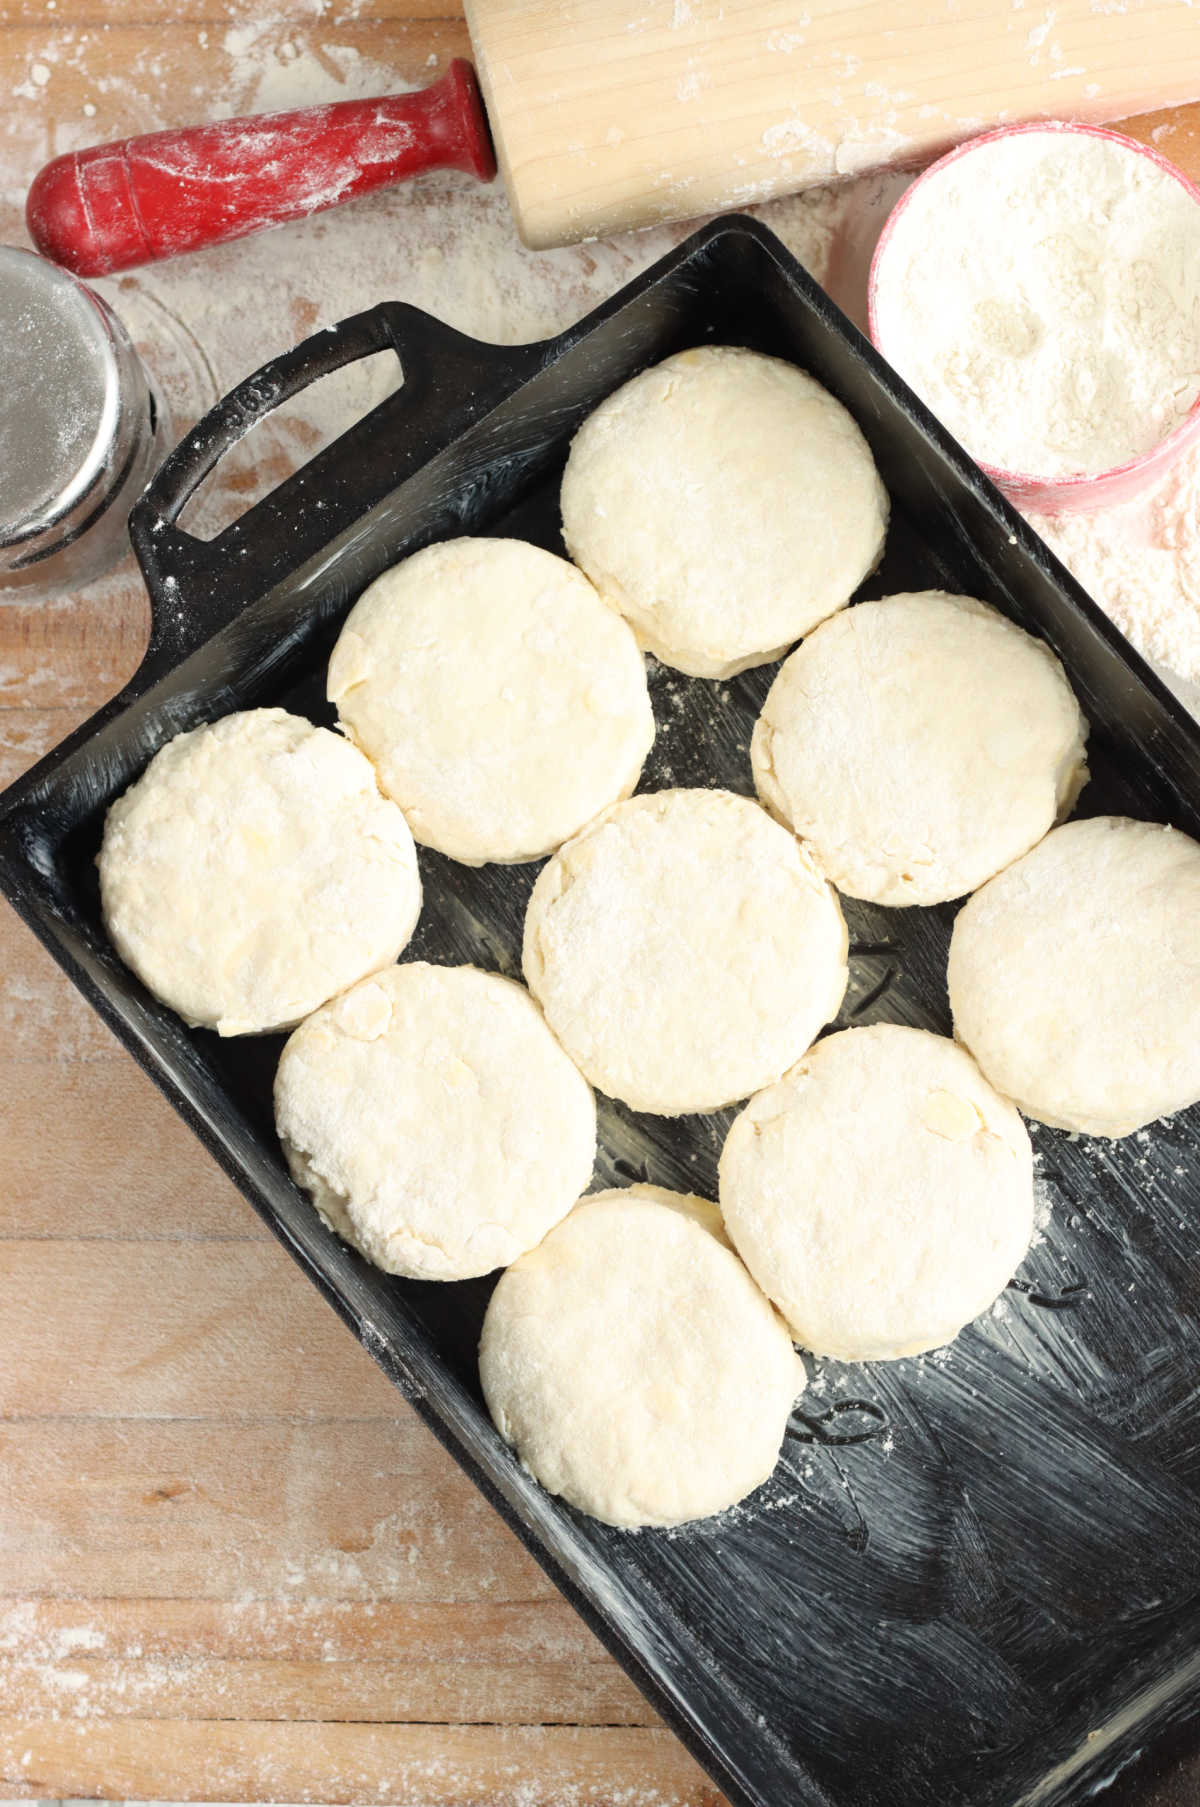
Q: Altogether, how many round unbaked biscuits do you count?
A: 9